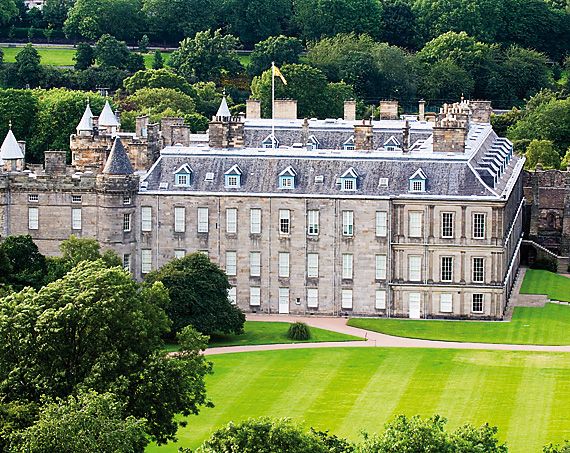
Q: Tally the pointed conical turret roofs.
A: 5